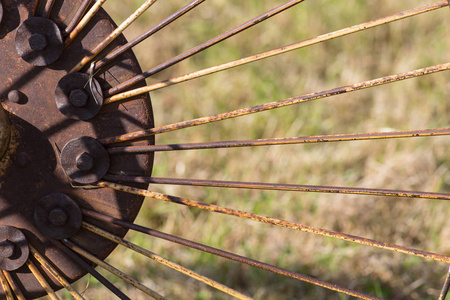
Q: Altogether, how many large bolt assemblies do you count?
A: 5